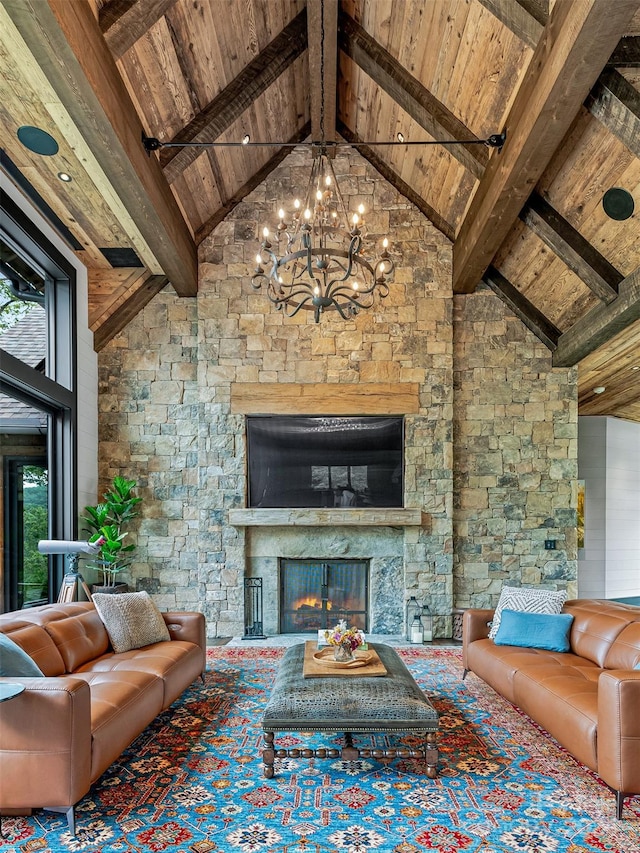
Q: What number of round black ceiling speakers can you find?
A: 2